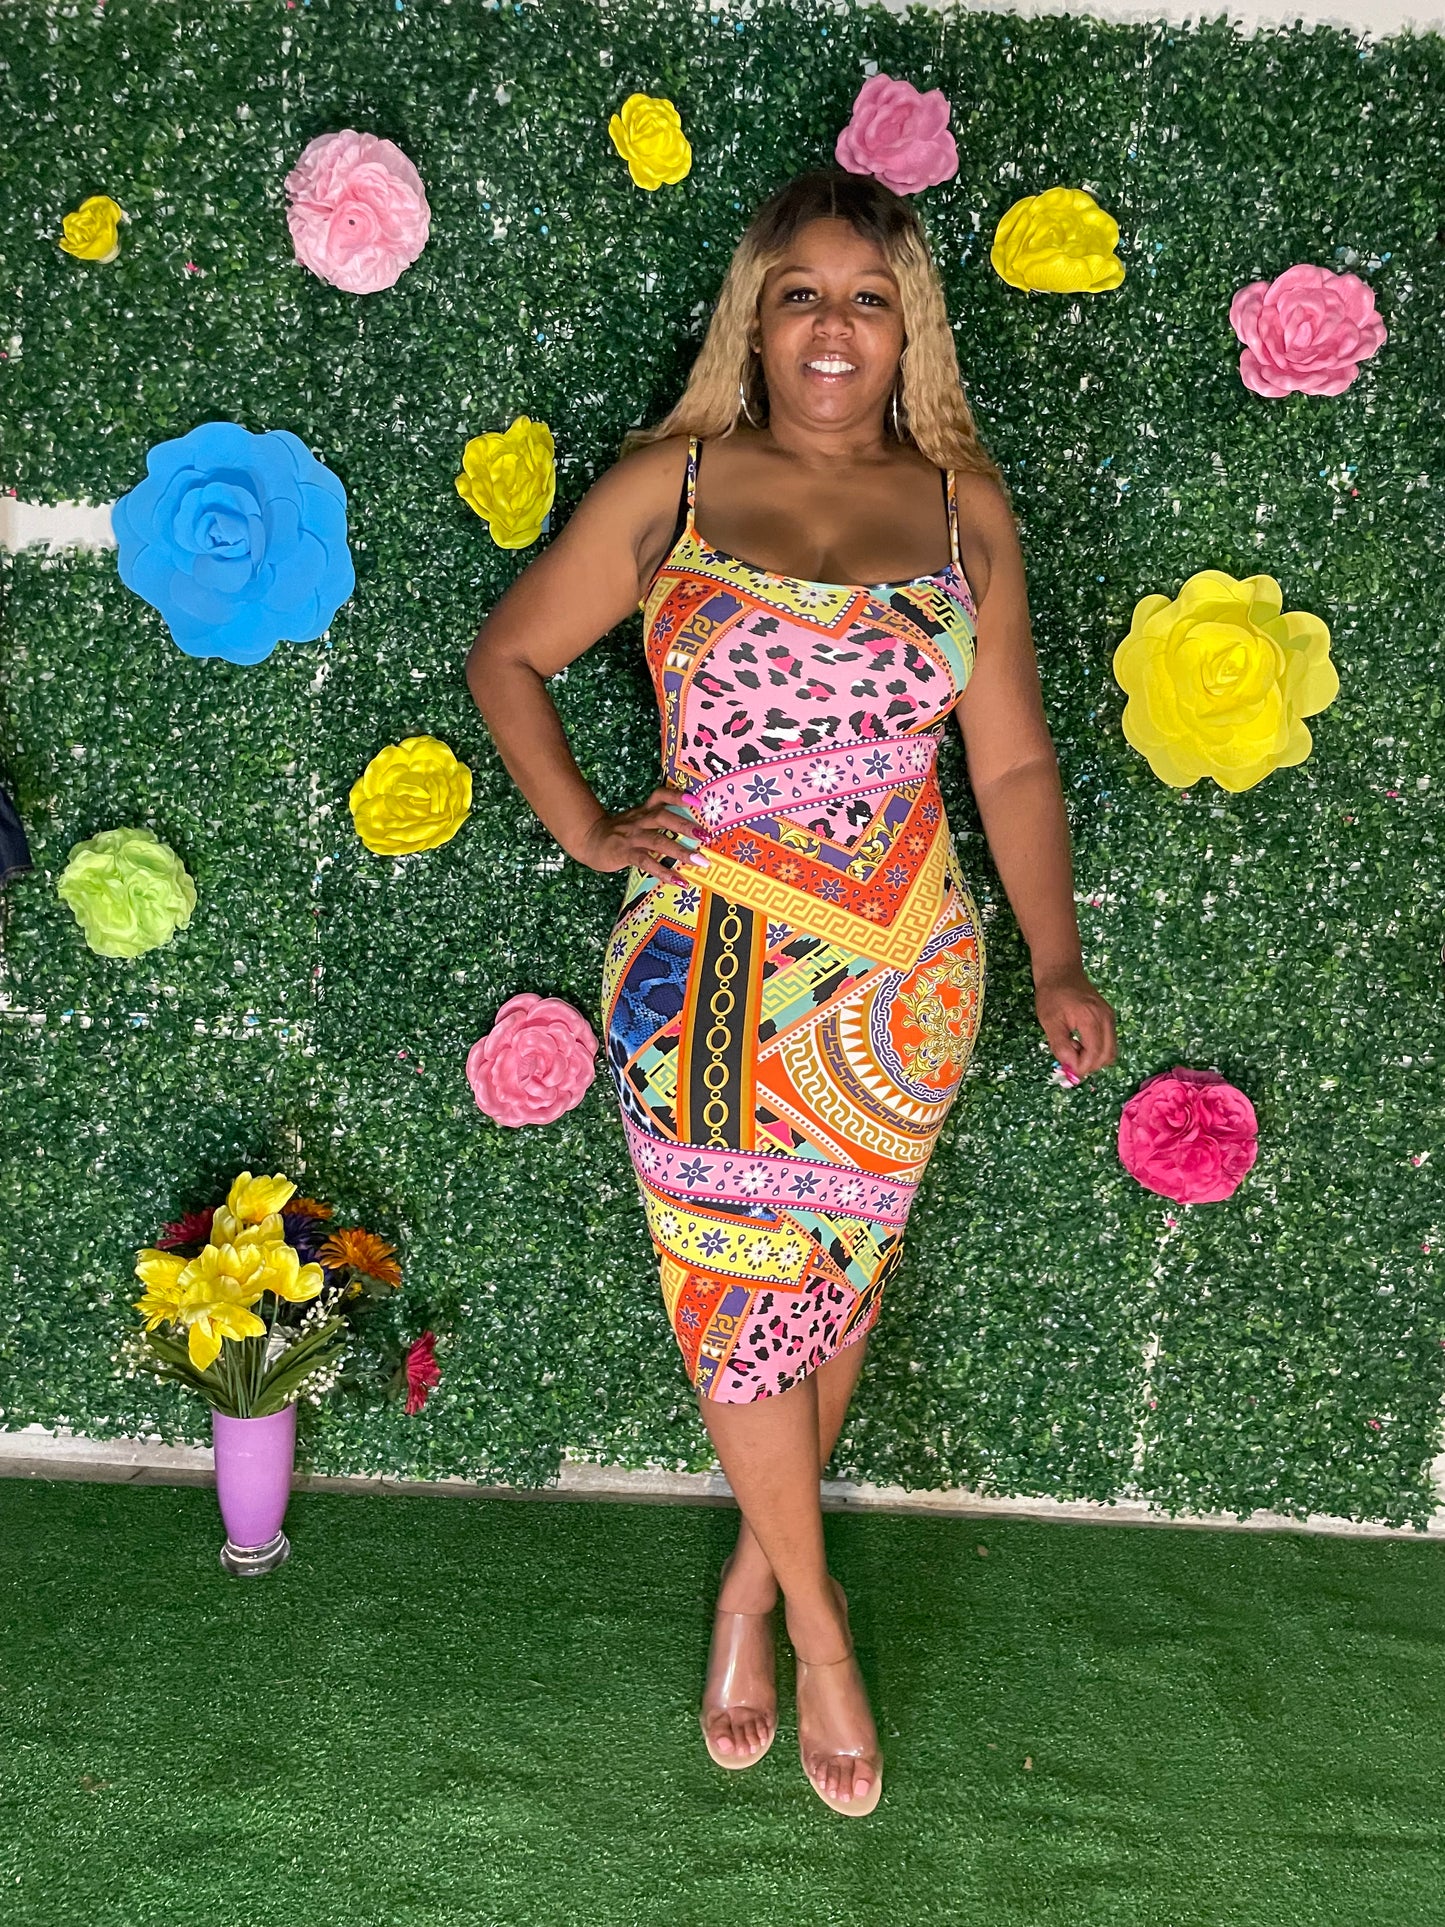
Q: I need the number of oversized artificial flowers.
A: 13